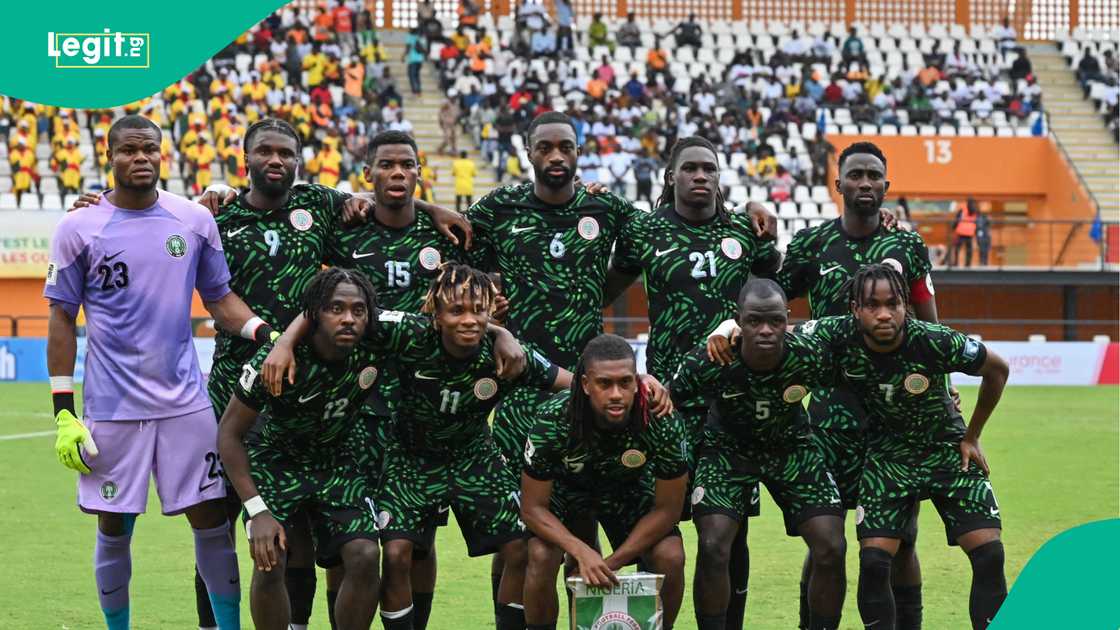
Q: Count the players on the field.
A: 11